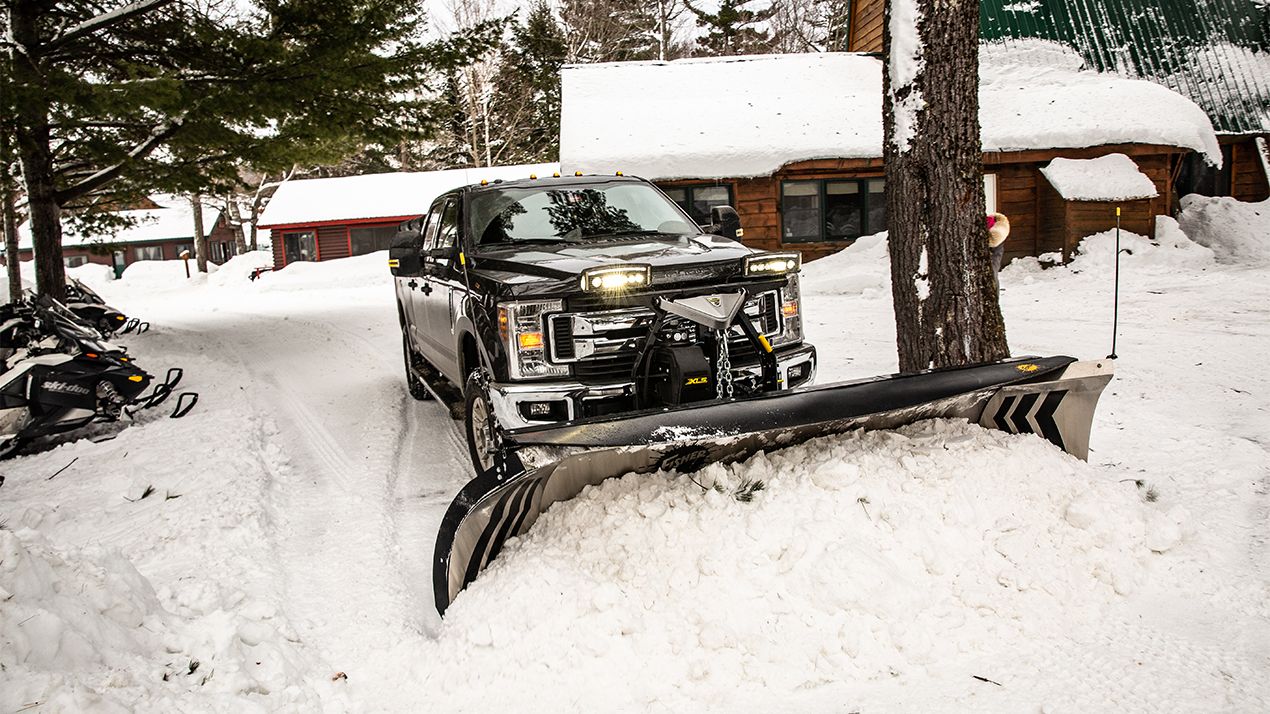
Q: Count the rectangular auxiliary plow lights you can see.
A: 2